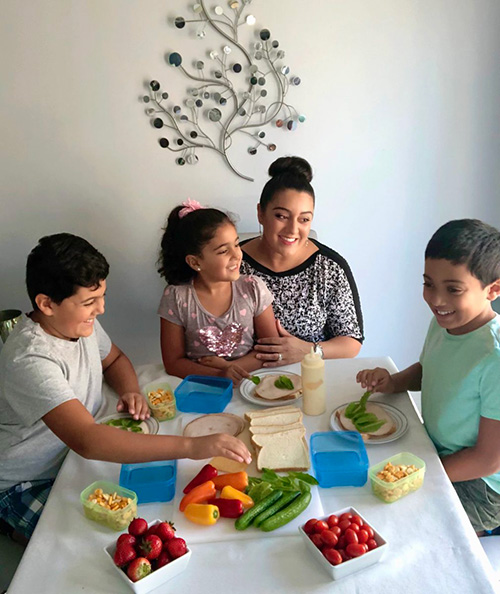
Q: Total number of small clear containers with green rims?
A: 3